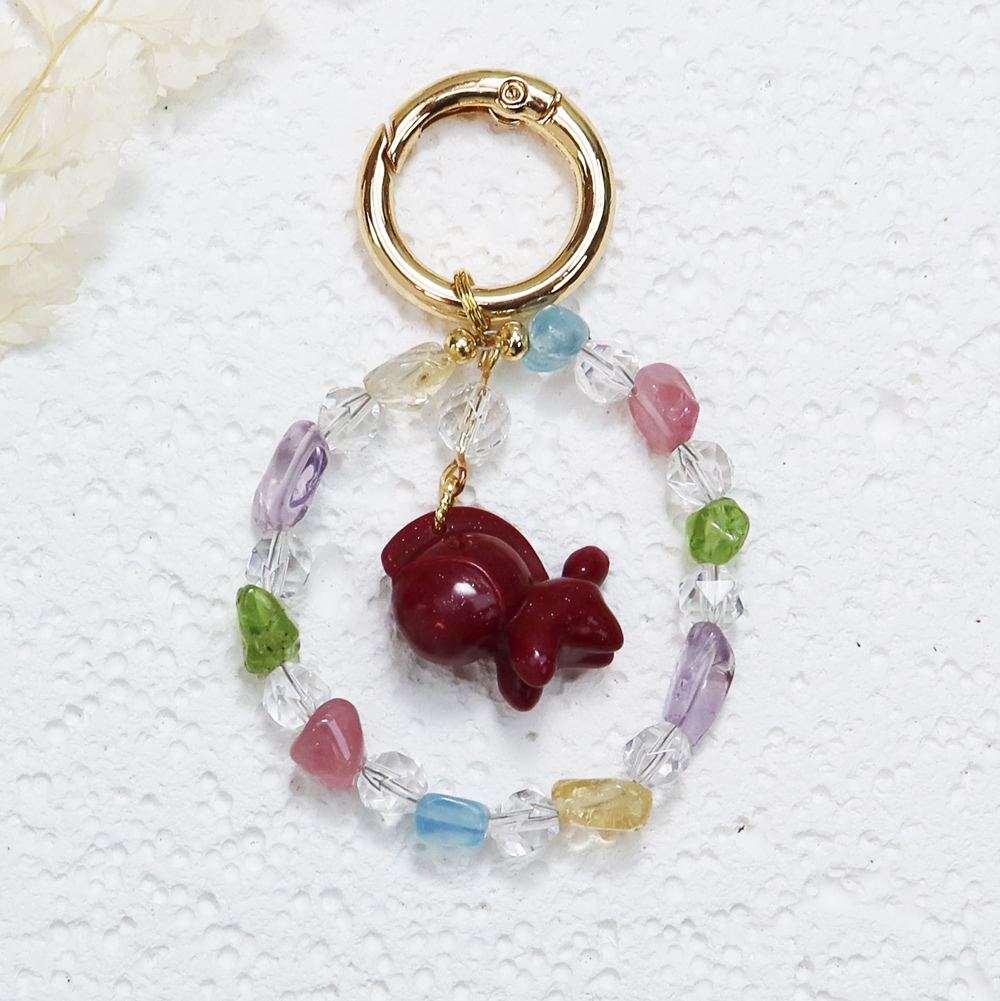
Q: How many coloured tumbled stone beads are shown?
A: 10